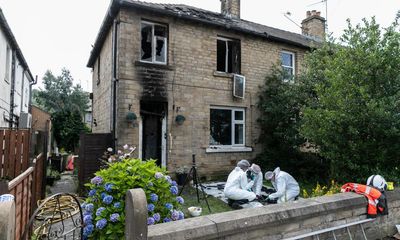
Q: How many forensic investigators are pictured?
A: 3